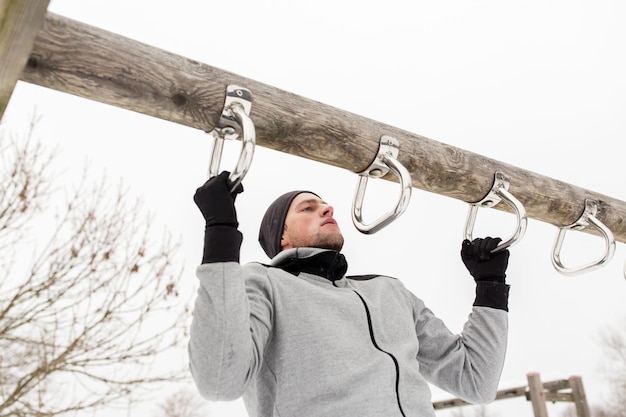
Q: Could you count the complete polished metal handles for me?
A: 4